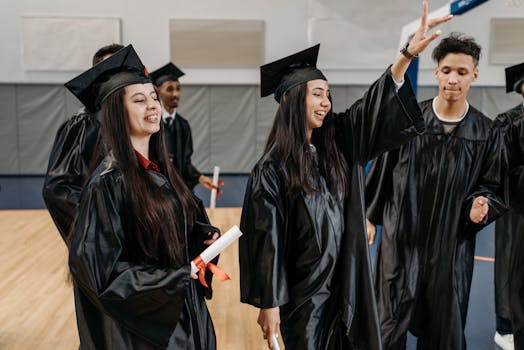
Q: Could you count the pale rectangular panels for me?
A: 3